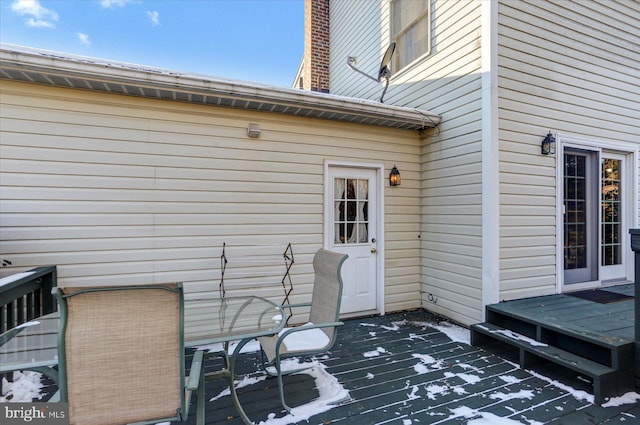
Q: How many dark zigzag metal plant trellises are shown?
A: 2